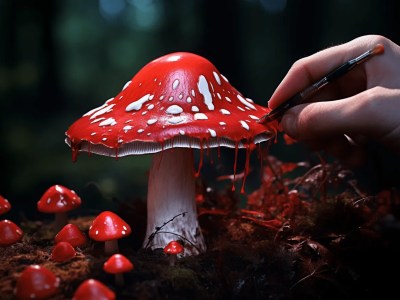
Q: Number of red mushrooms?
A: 11